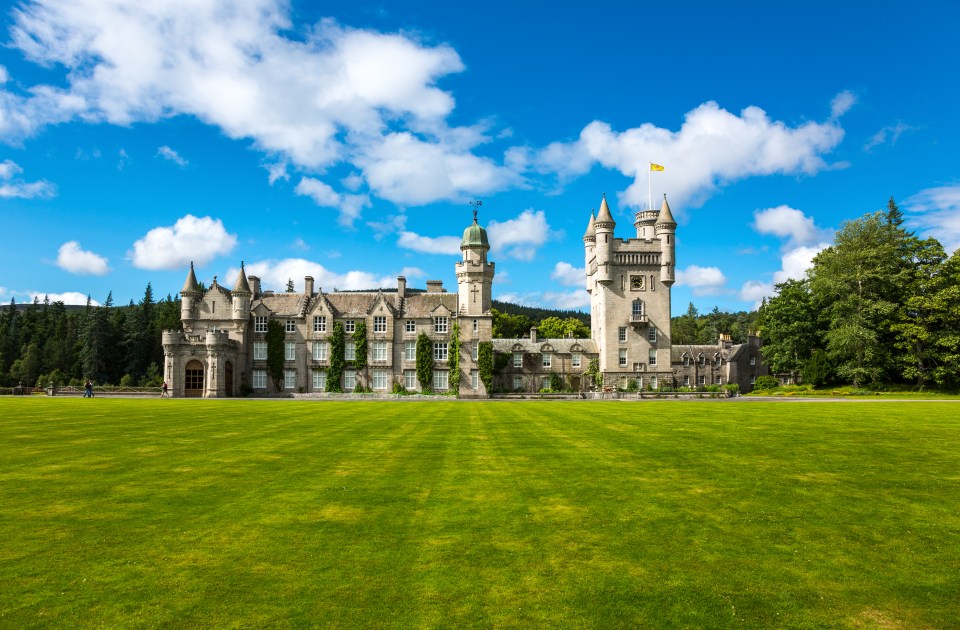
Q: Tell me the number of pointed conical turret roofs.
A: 5